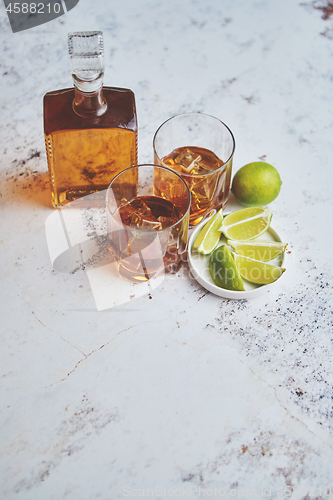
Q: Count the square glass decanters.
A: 1